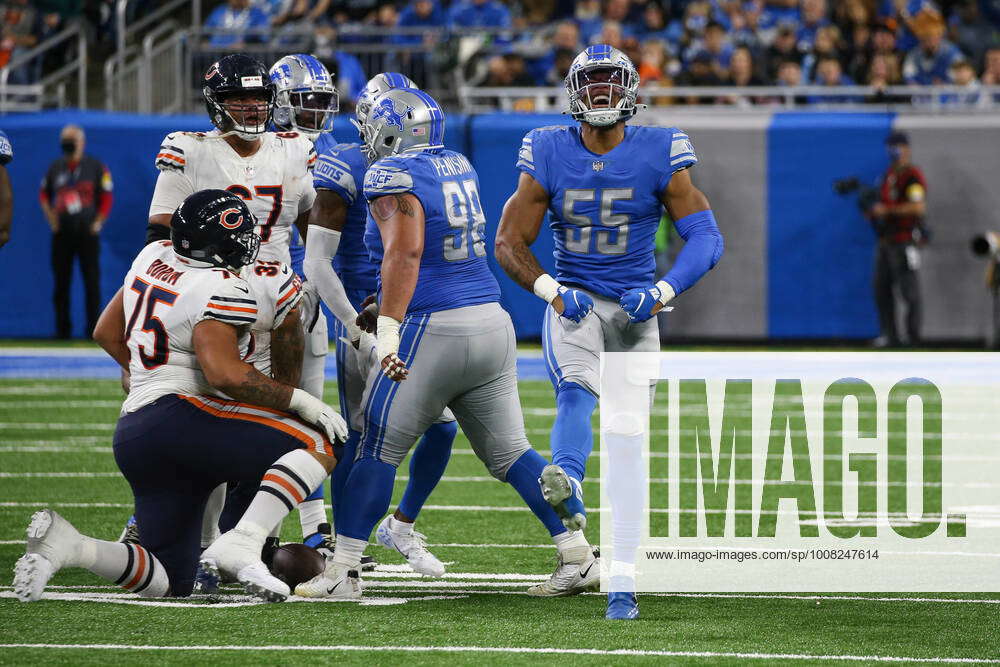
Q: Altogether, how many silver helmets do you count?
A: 4